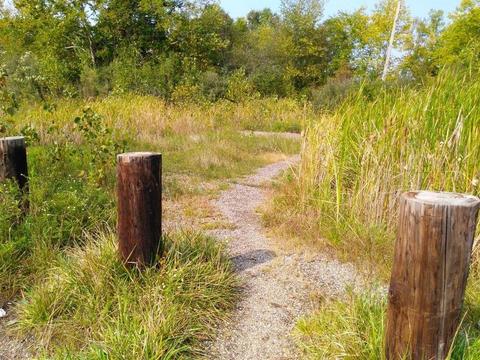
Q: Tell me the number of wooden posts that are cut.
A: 3